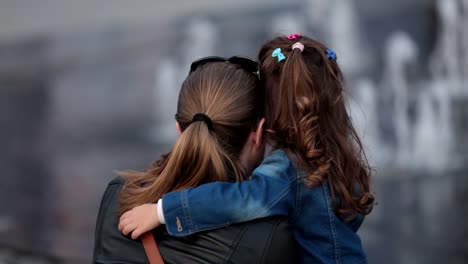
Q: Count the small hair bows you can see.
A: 3